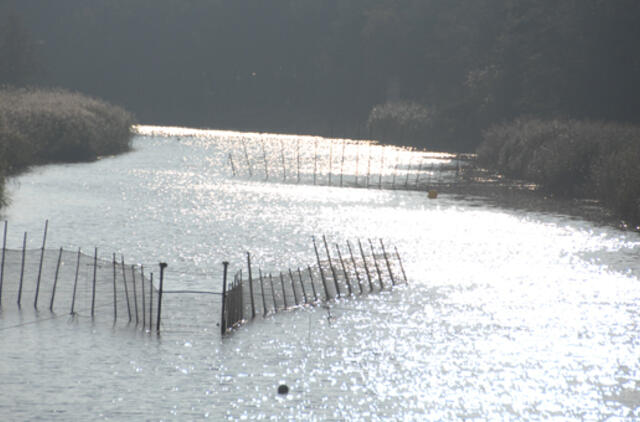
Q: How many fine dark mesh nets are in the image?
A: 2